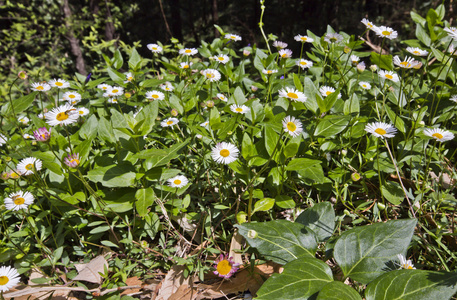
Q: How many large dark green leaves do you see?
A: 6